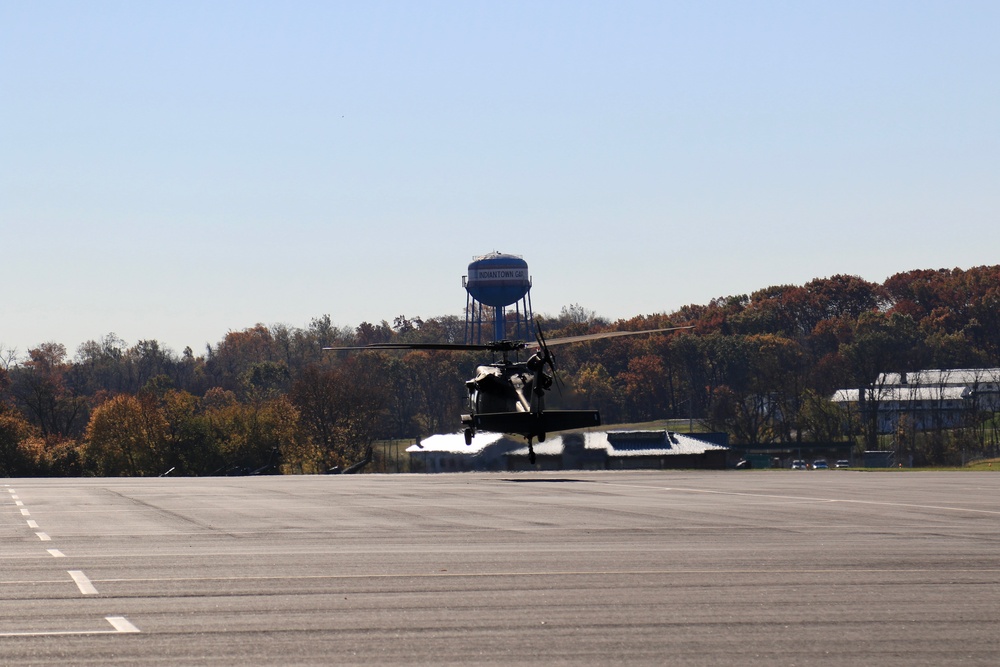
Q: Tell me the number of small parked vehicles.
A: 3